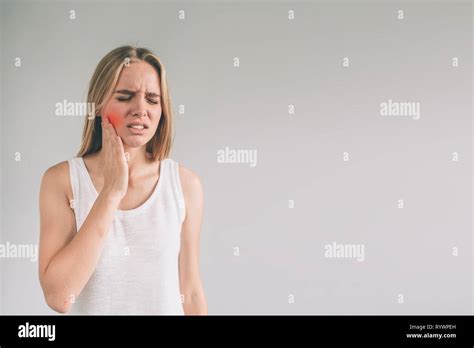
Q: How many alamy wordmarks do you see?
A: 6